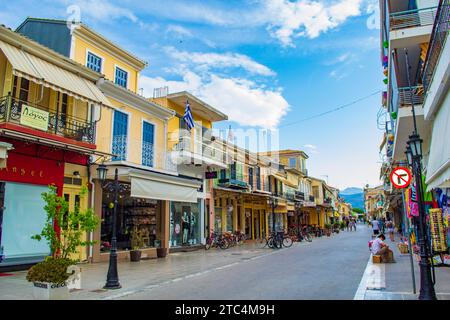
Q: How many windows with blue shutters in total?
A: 4